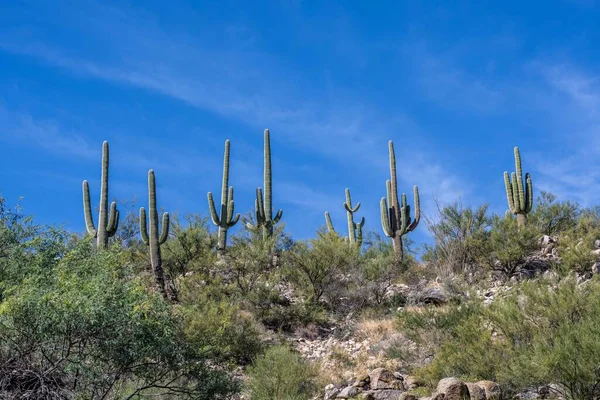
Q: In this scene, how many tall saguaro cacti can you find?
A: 7